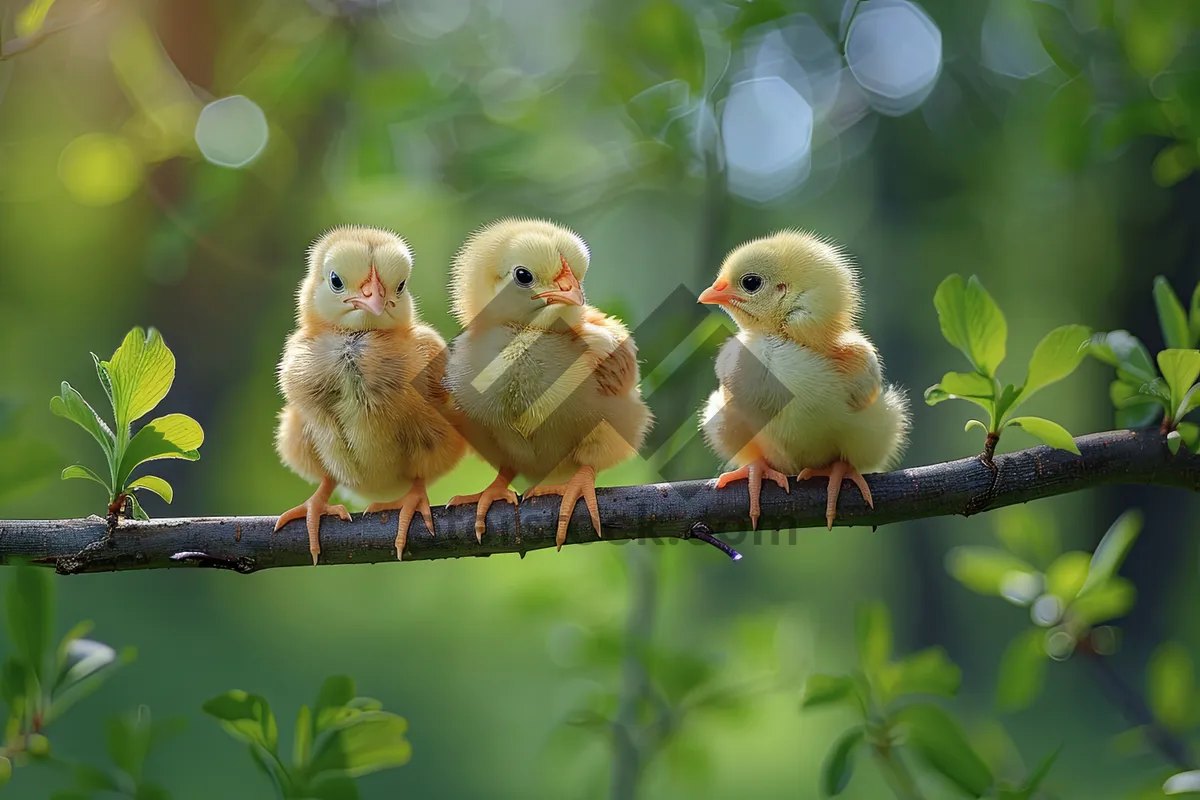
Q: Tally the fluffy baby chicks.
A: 3